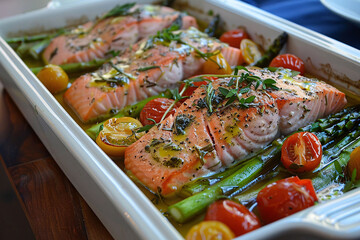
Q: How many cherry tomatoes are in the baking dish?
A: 13